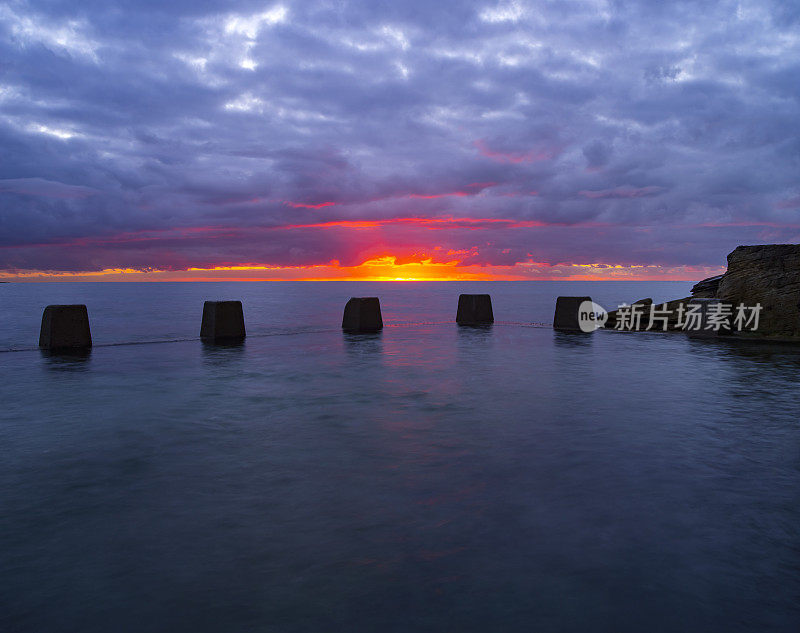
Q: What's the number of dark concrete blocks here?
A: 5